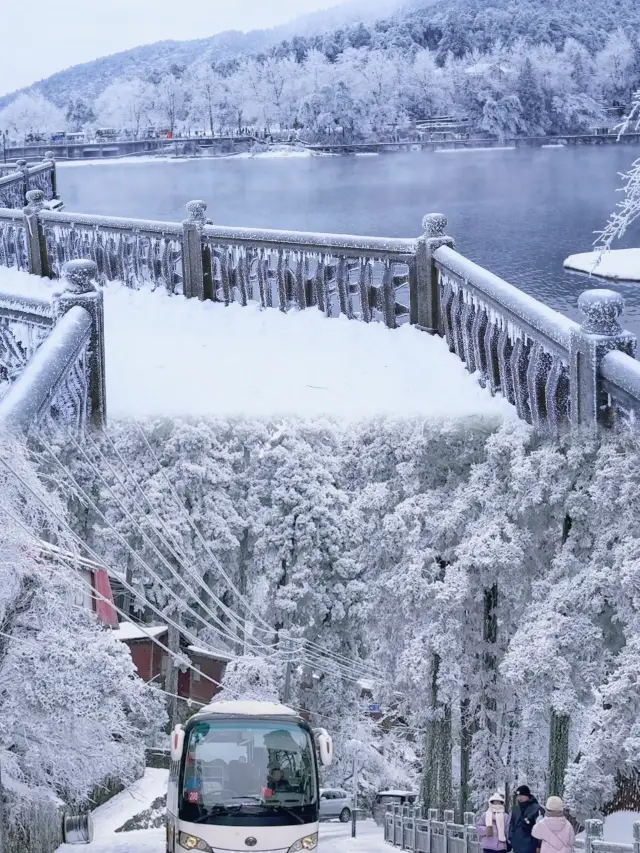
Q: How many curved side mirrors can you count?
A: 2